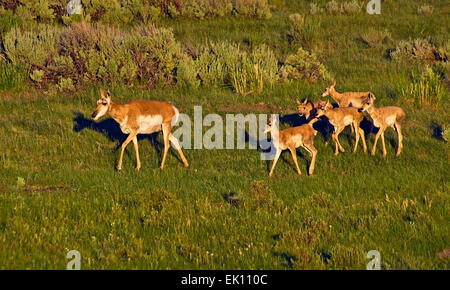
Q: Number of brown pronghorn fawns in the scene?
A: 5